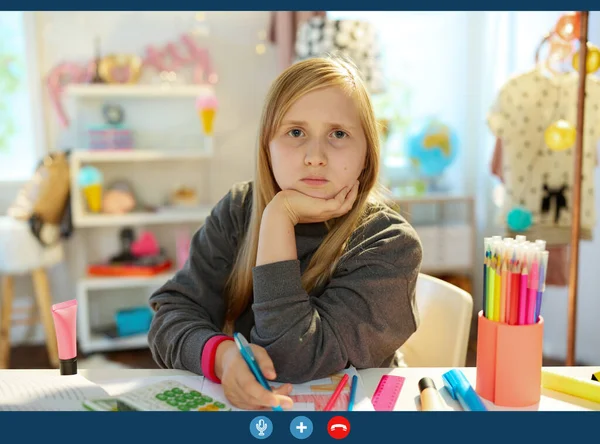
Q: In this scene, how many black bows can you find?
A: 1